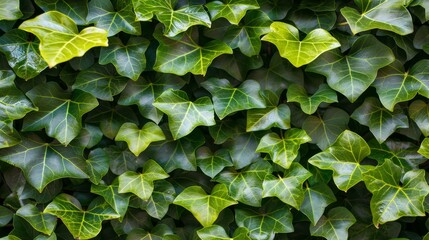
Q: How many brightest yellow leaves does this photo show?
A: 2